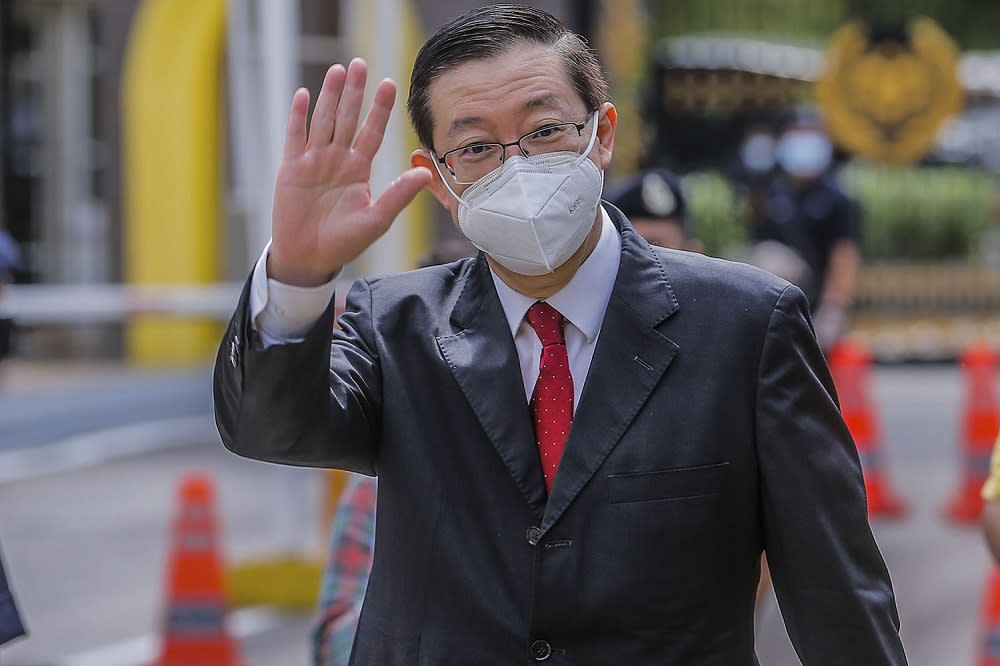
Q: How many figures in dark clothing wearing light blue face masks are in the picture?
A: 2